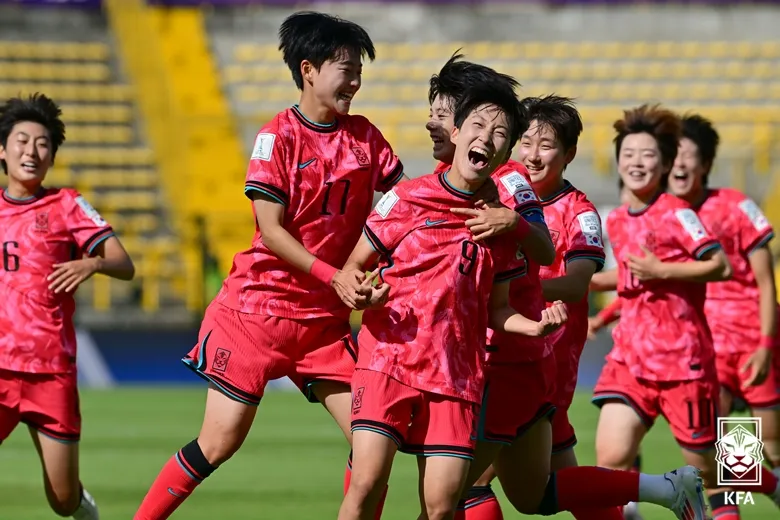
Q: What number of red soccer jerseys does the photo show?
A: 7